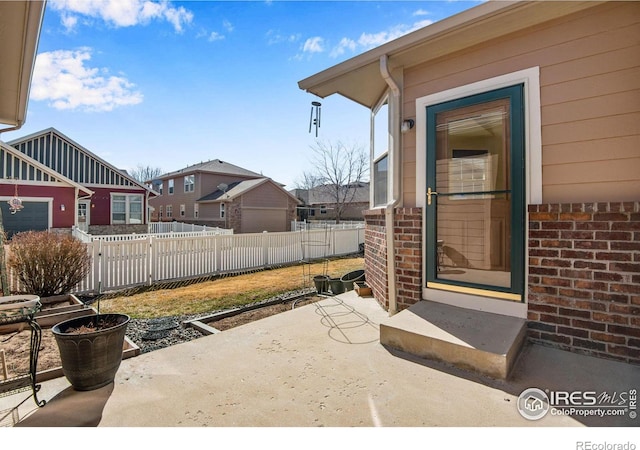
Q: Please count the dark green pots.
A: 3